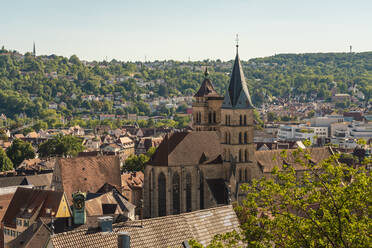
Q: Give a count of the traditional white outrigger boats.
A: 0